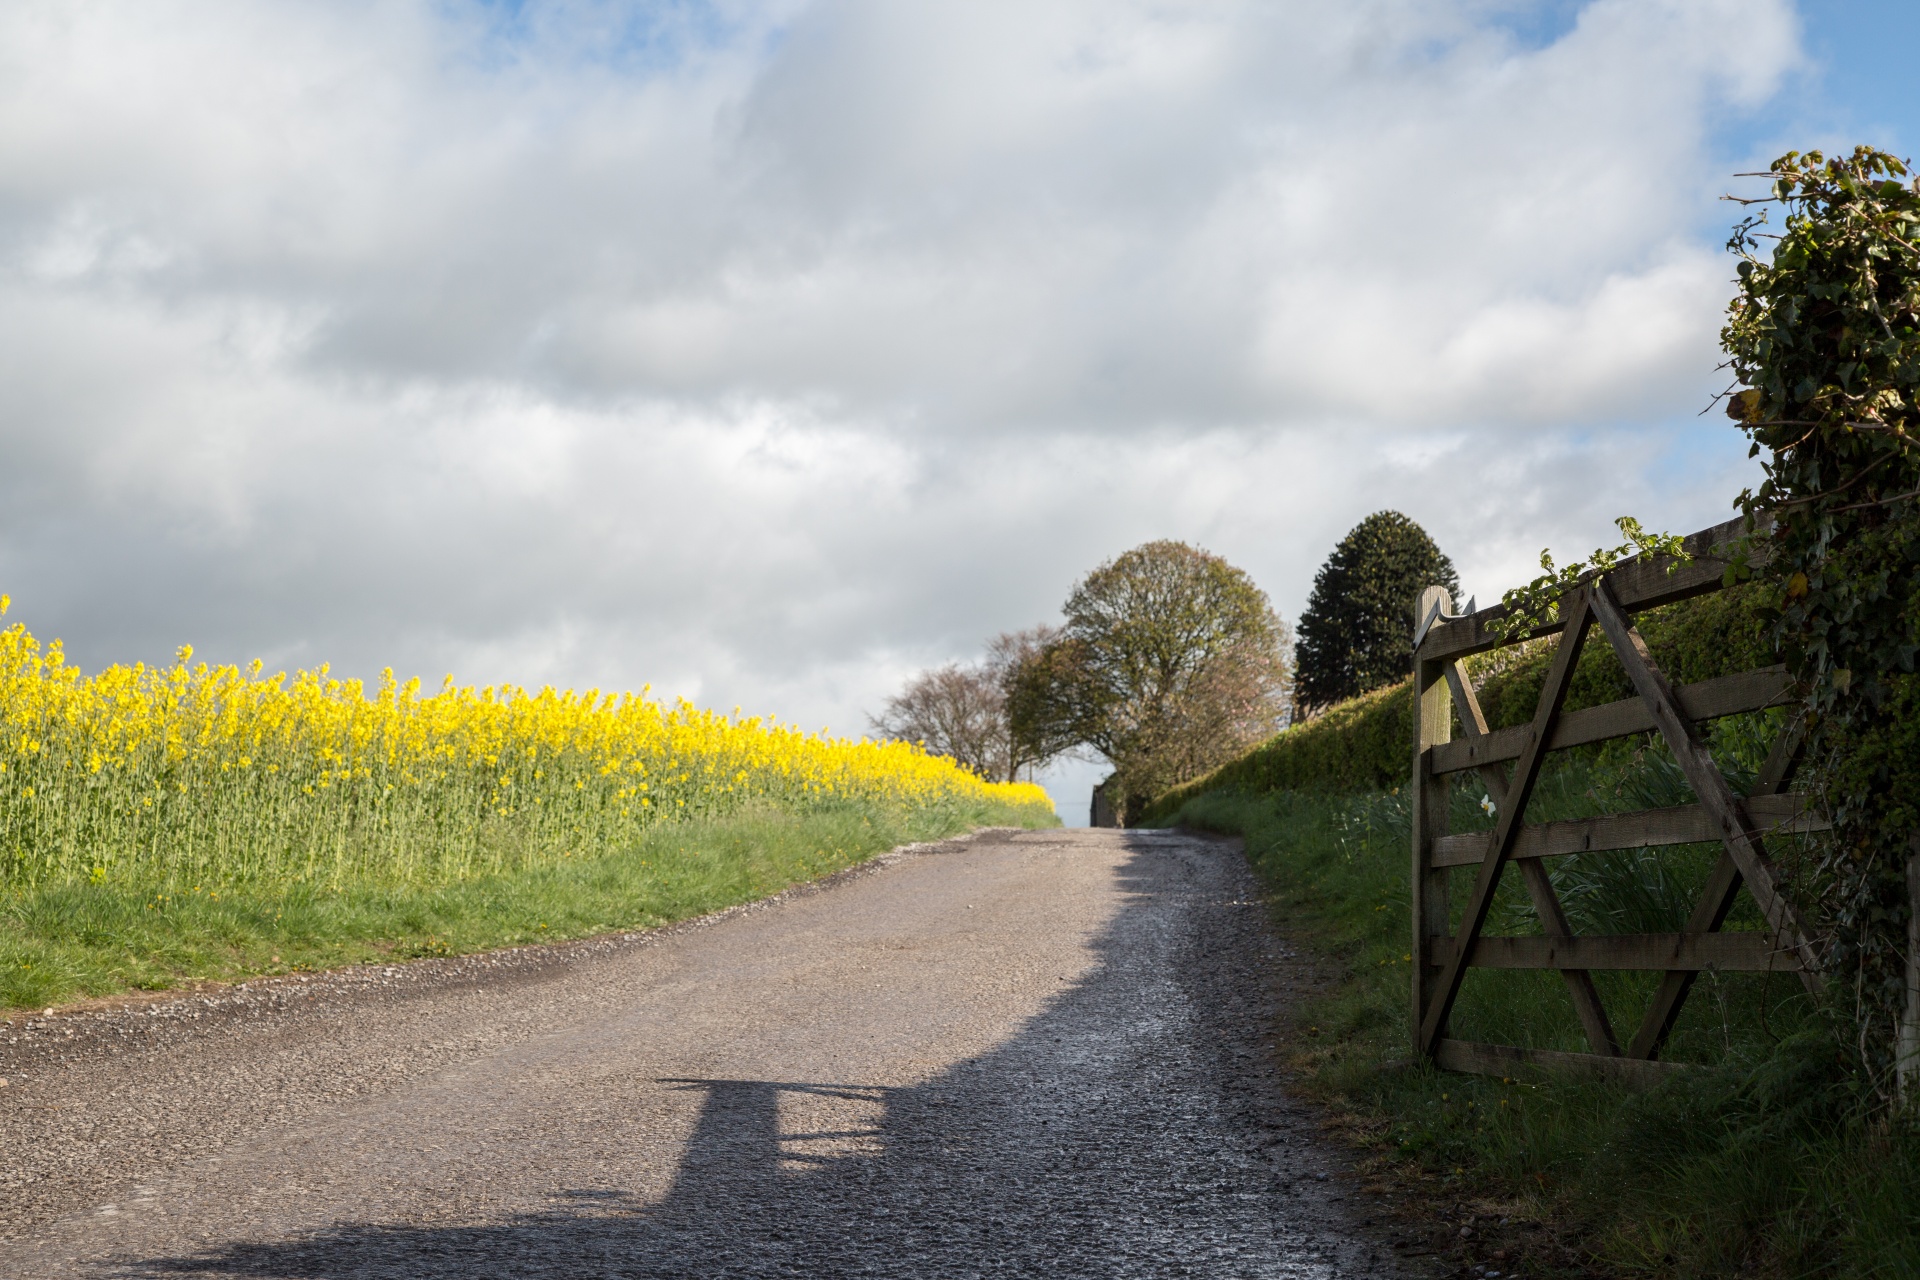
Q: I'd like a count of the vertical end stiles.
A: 1